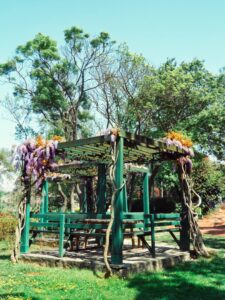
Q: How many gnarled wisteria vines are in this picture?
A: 3